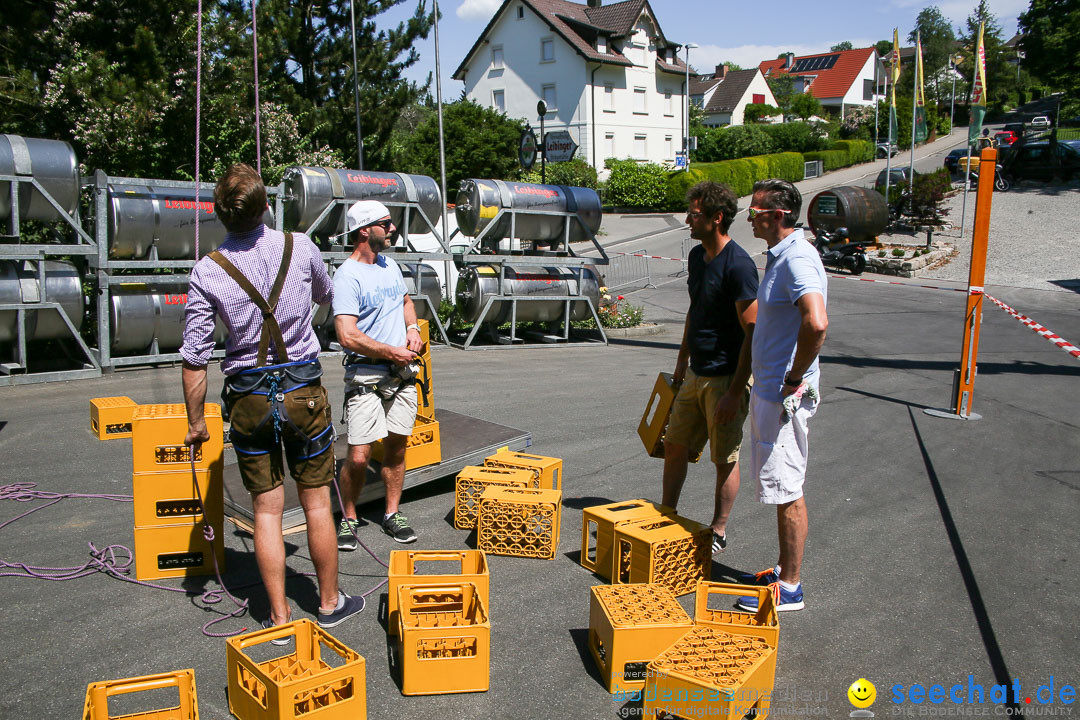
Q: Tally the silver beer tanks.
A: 8